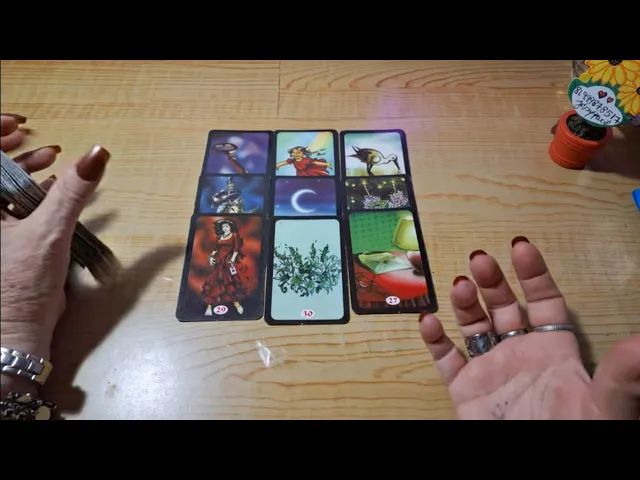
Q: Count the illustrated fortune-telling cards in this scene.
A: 9